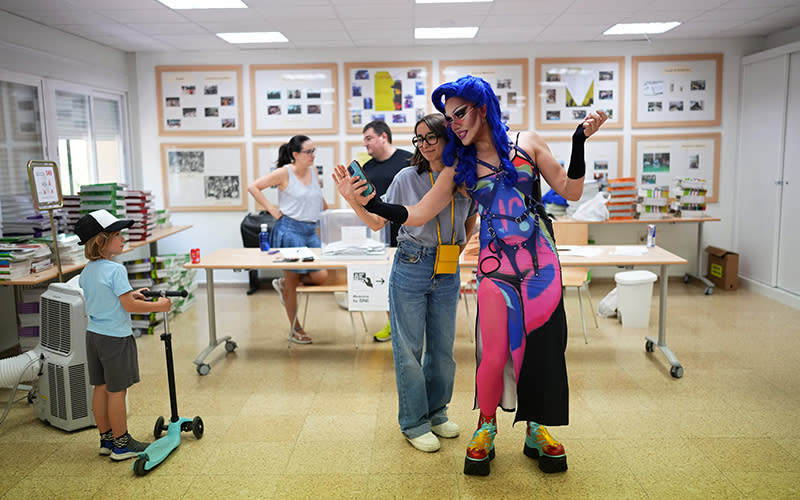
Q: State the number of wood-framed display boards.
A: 11